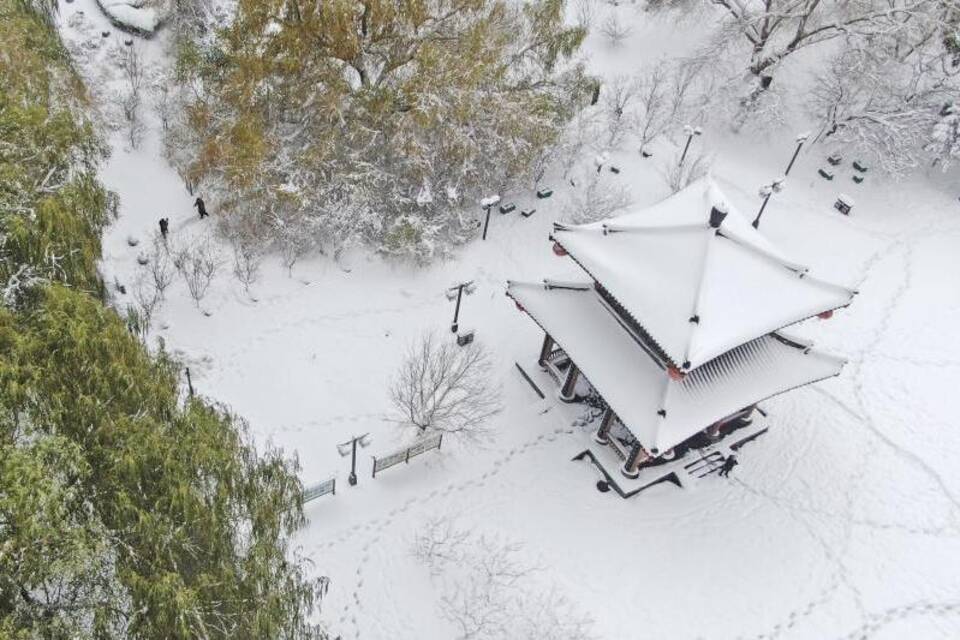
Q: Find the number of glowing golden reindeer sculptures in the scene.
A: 0